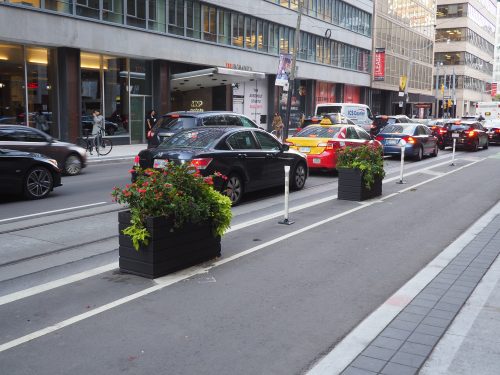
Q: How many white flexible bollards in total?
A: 3